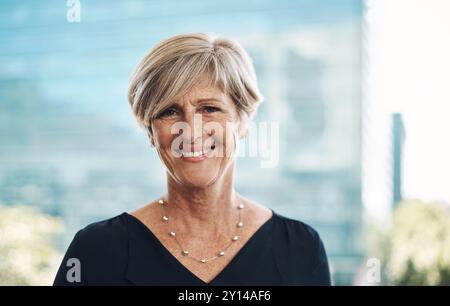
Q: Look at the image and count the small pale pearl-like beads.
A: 9